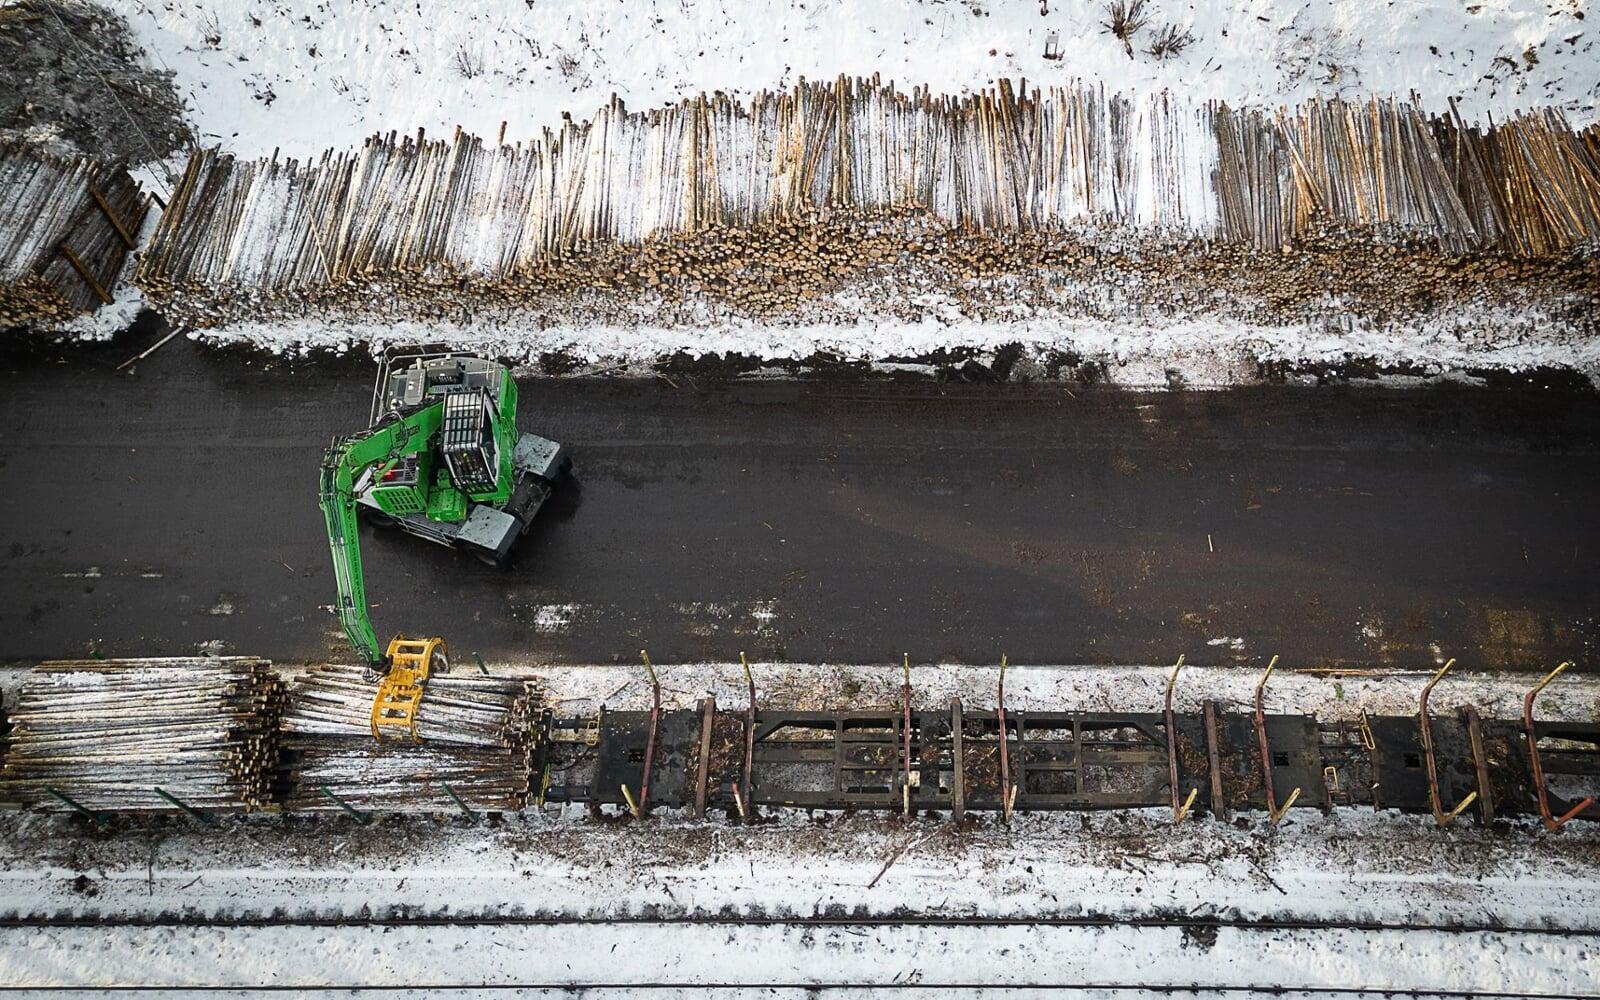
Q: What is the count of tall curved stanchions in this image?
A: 8